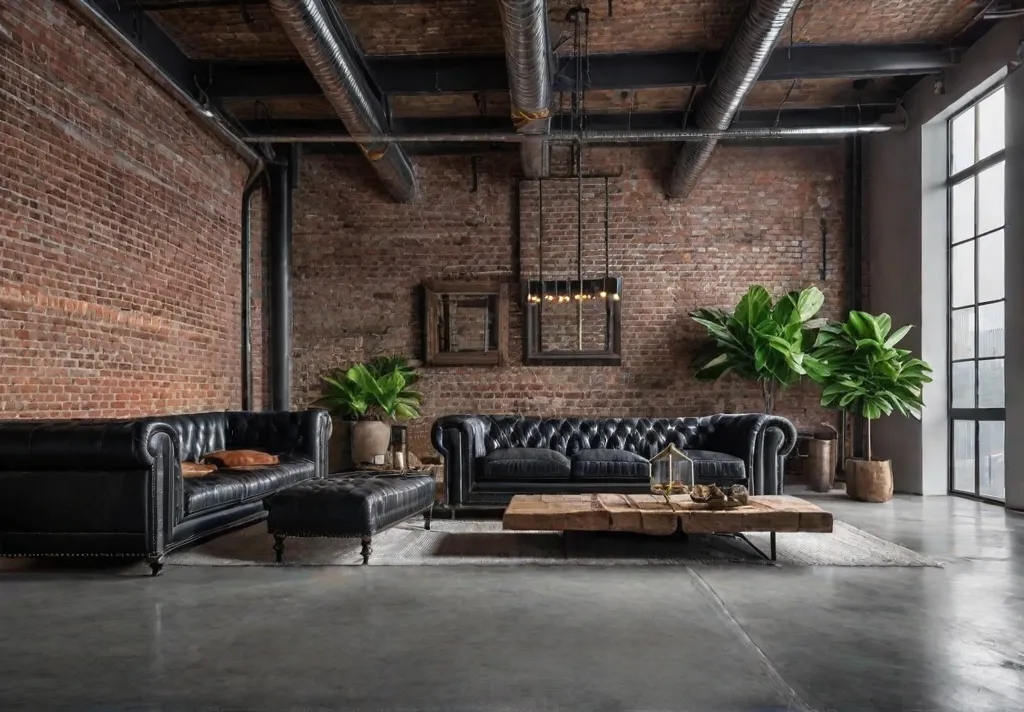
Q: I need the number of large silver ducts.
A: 3